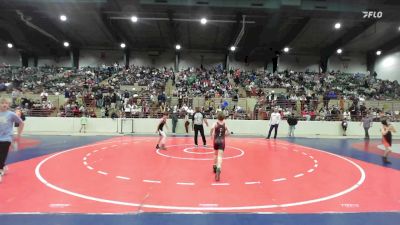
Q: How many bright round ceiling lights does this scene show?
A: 12